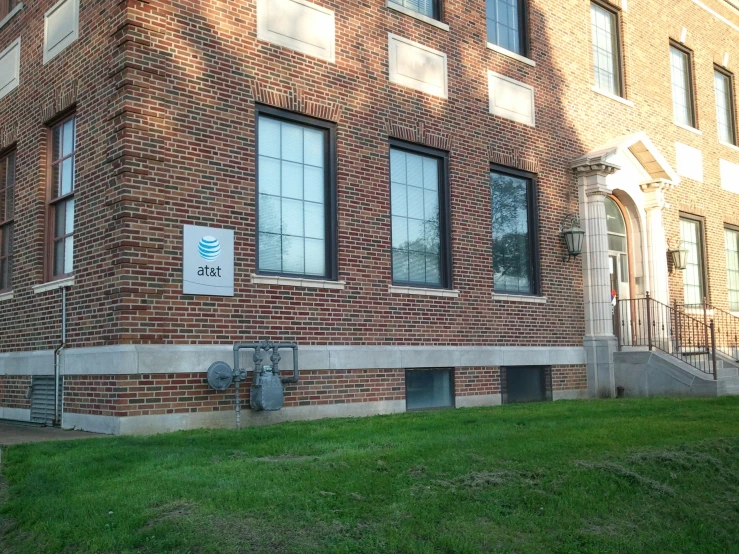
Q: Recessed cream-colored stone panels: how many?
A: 7